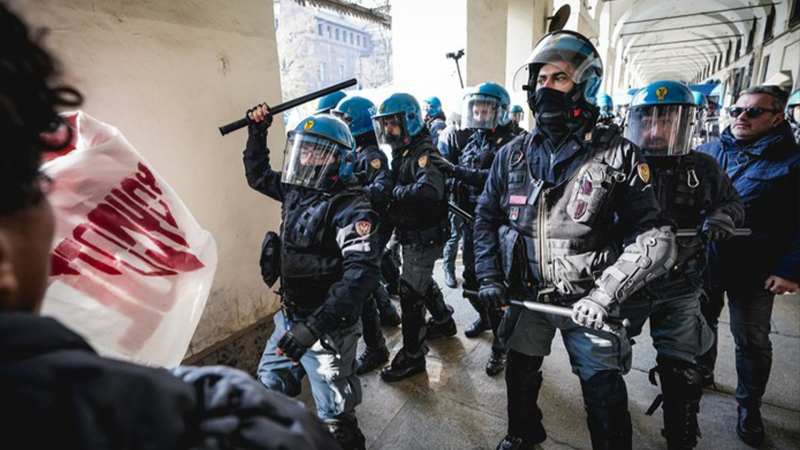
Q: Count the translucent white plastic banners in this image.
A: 1